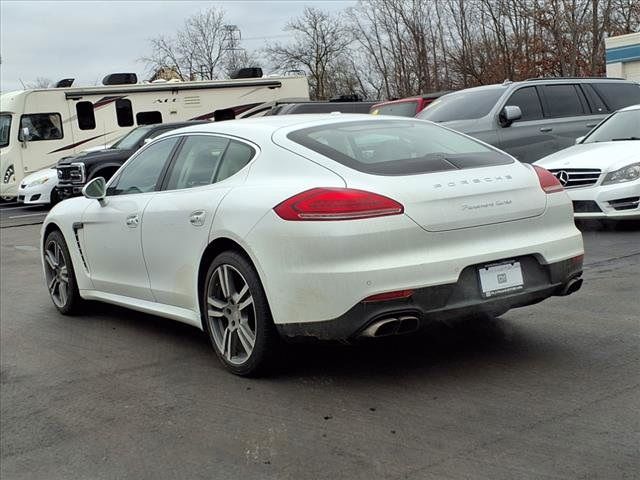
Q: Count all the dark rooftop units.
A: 3